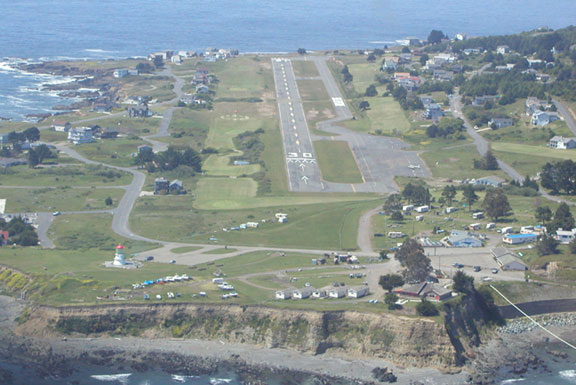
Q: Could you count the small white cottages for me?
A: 5